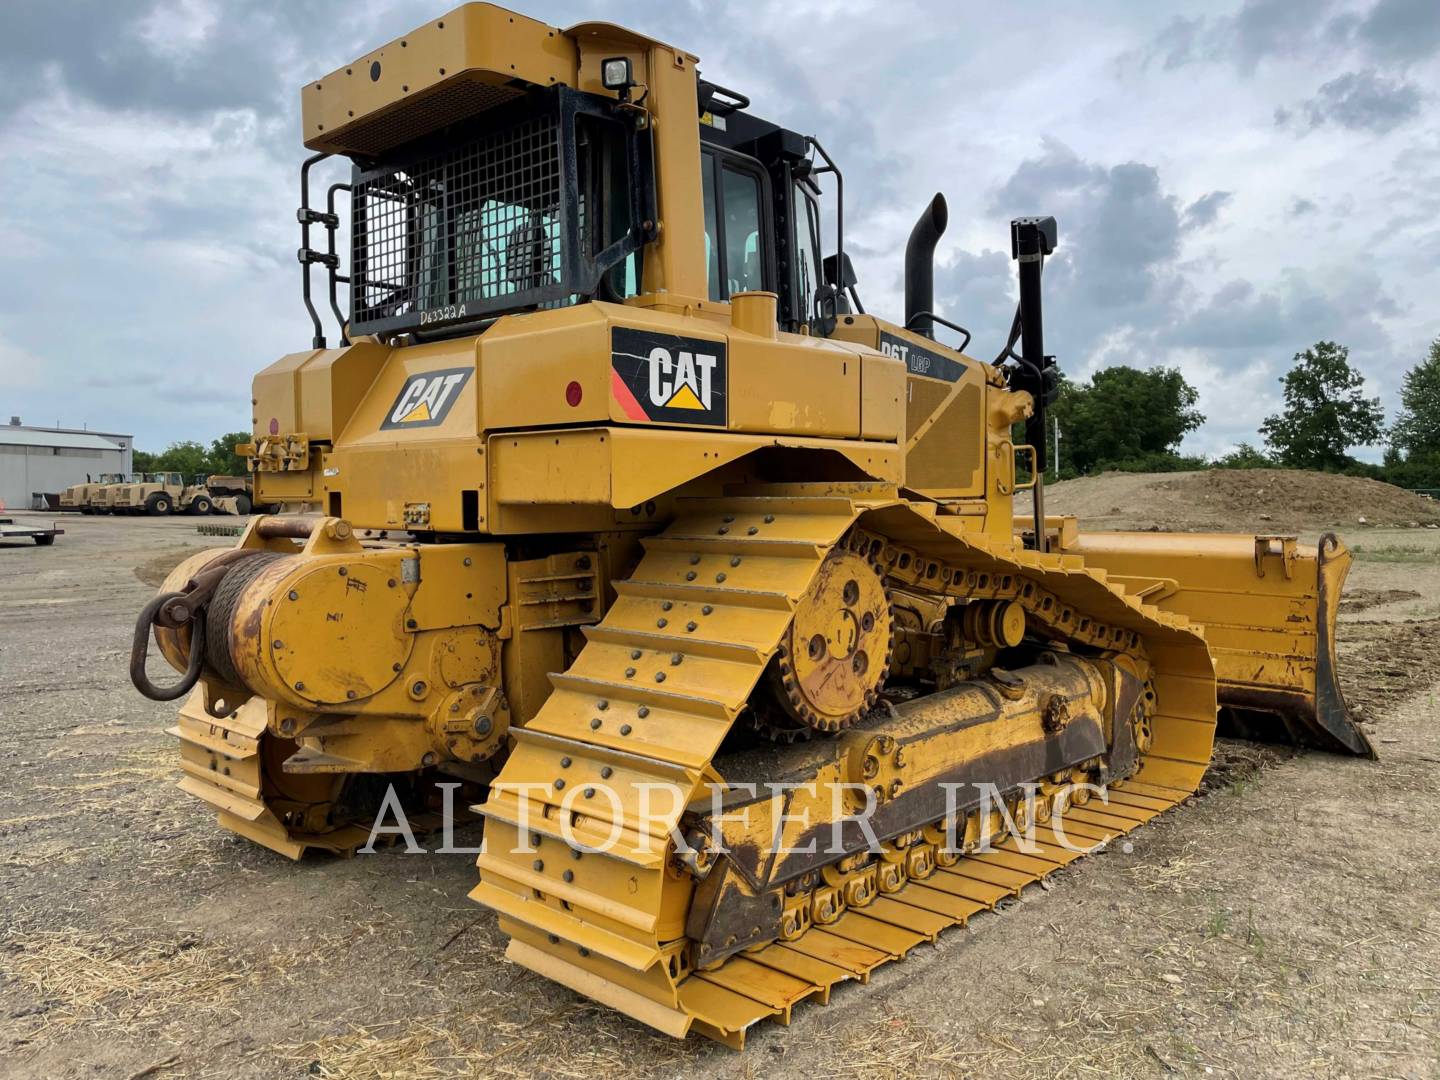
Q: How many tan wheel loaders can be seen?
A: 3